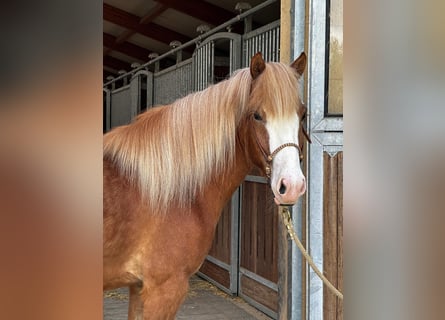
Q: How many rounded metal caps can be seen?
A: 7